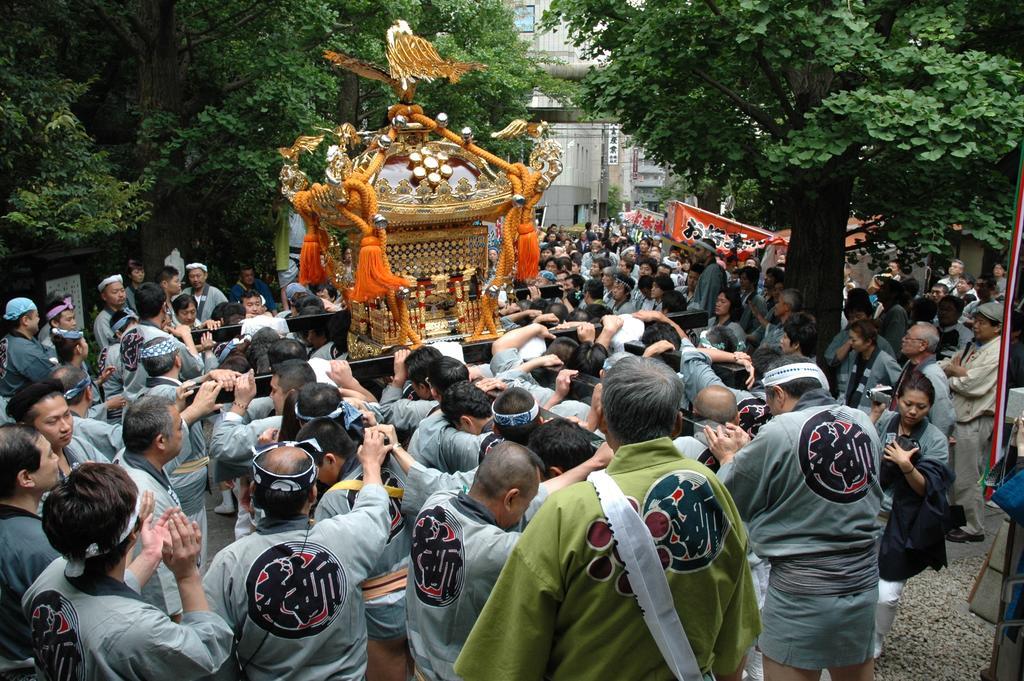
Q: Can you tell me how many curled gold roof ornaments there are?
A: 3